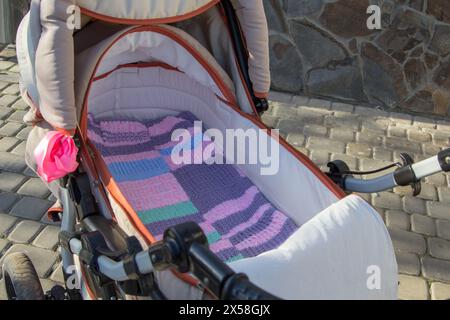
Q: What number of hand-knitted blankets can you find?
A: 1